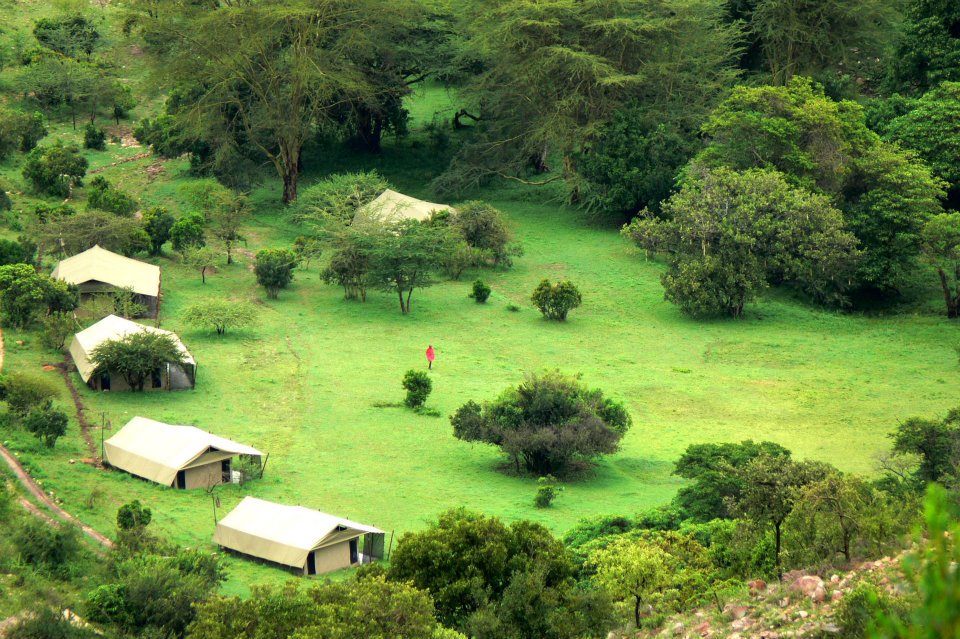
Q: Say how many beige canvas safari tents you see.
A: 5